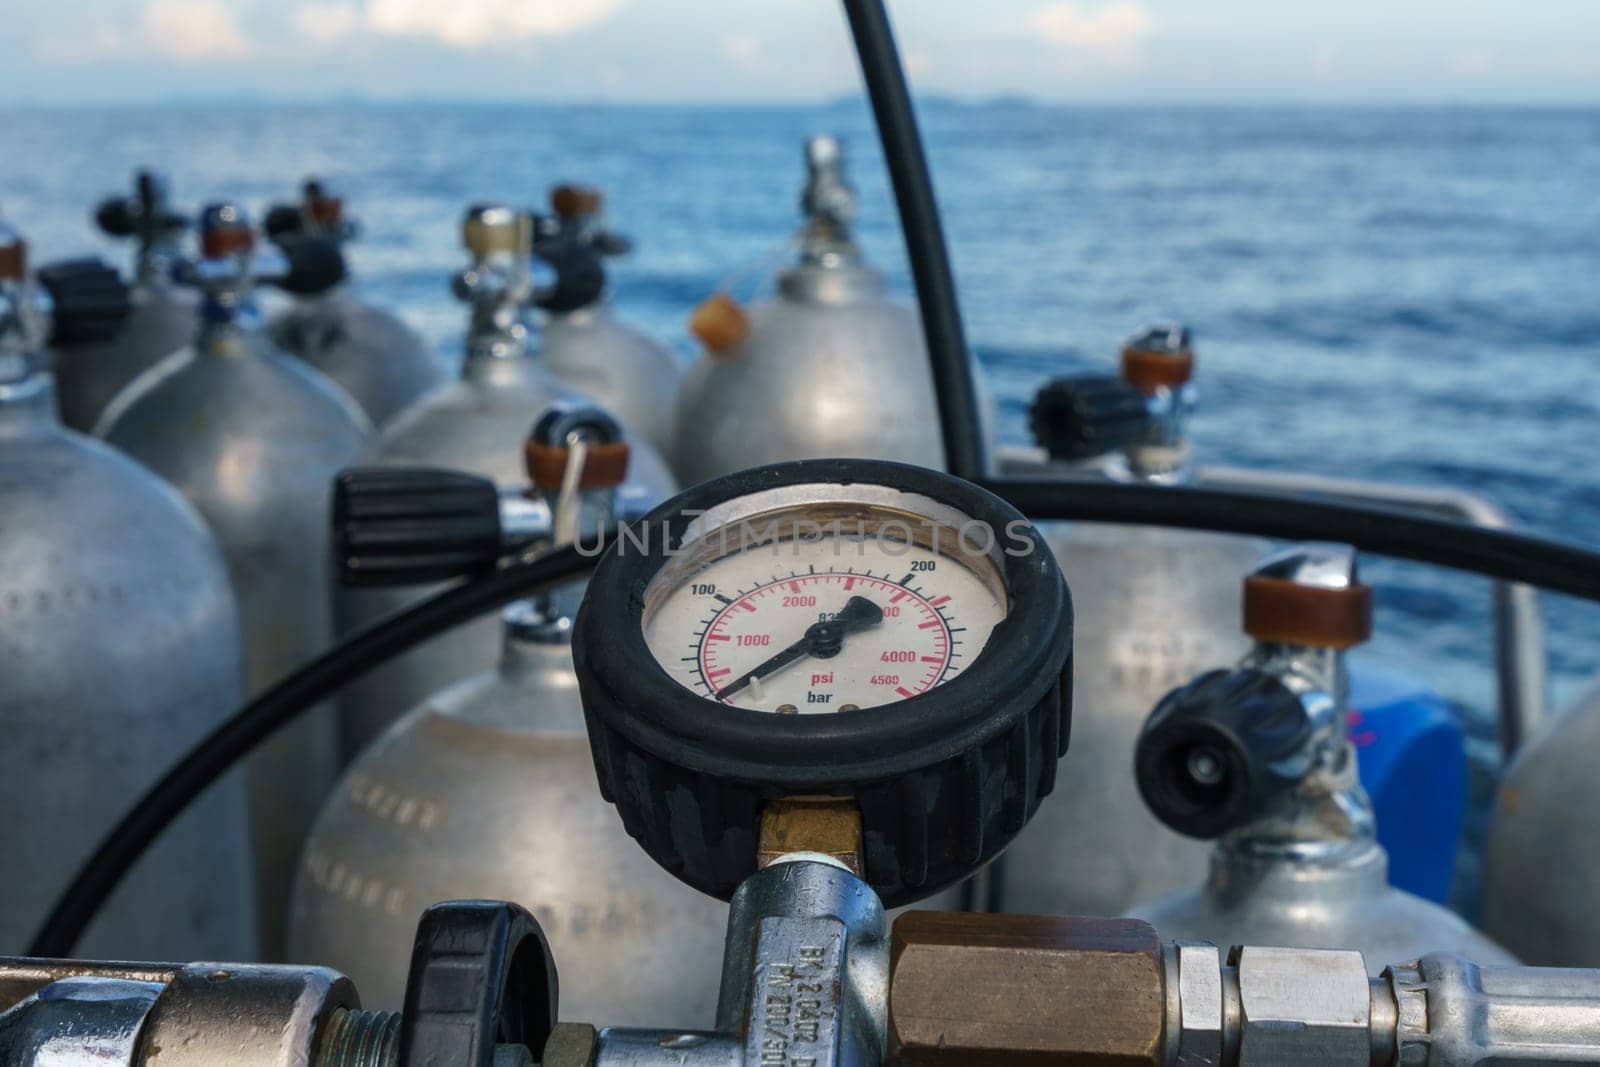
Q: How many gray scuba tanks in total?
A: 11